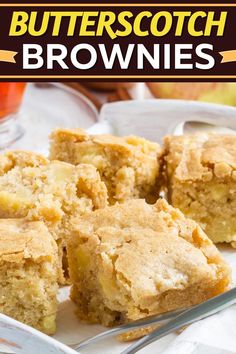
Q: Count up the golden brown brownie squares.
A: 5